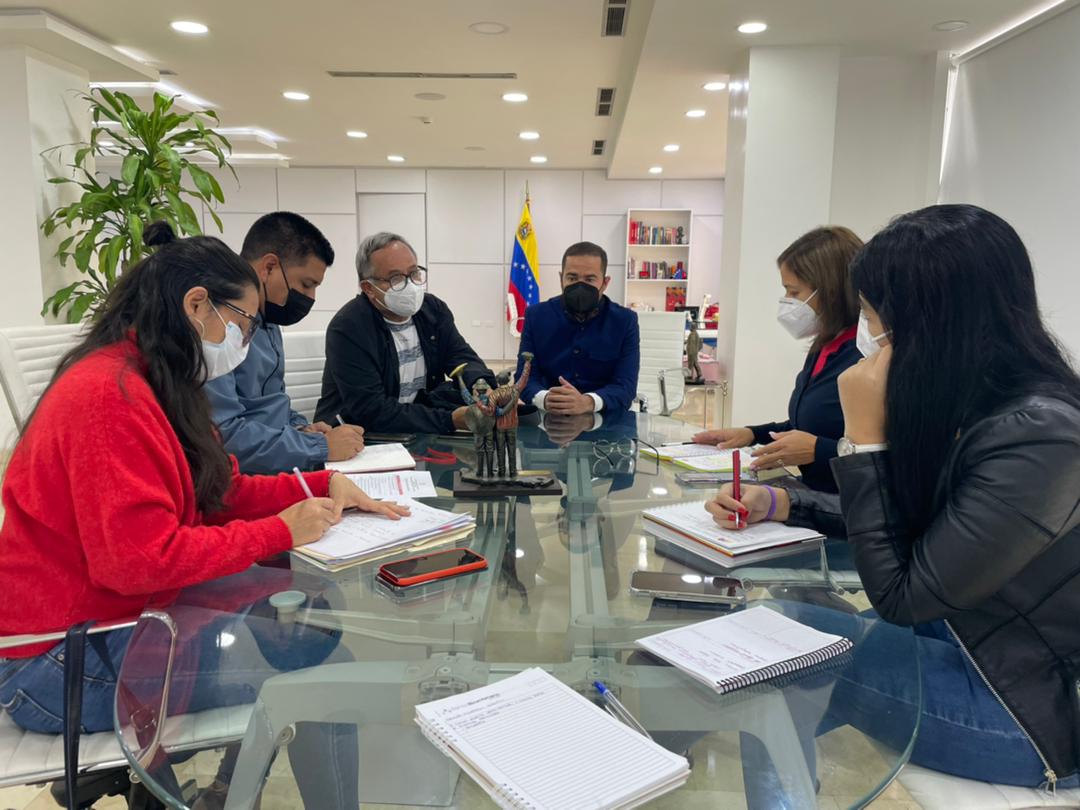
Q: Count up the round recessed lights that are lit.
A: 12